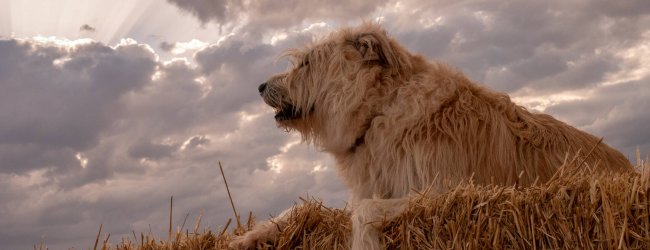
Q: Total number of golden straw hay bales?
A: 1